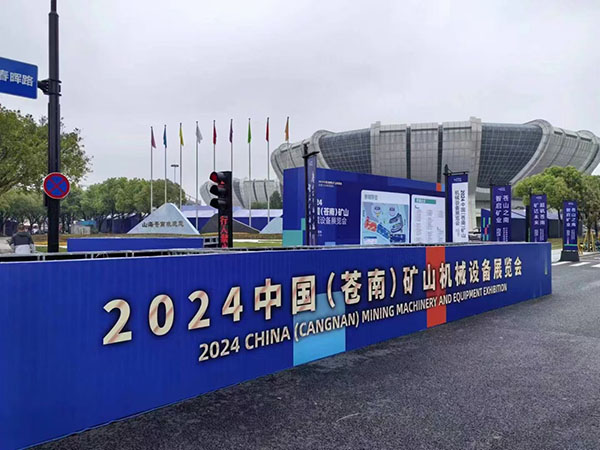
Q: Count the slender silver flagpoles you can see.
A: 9